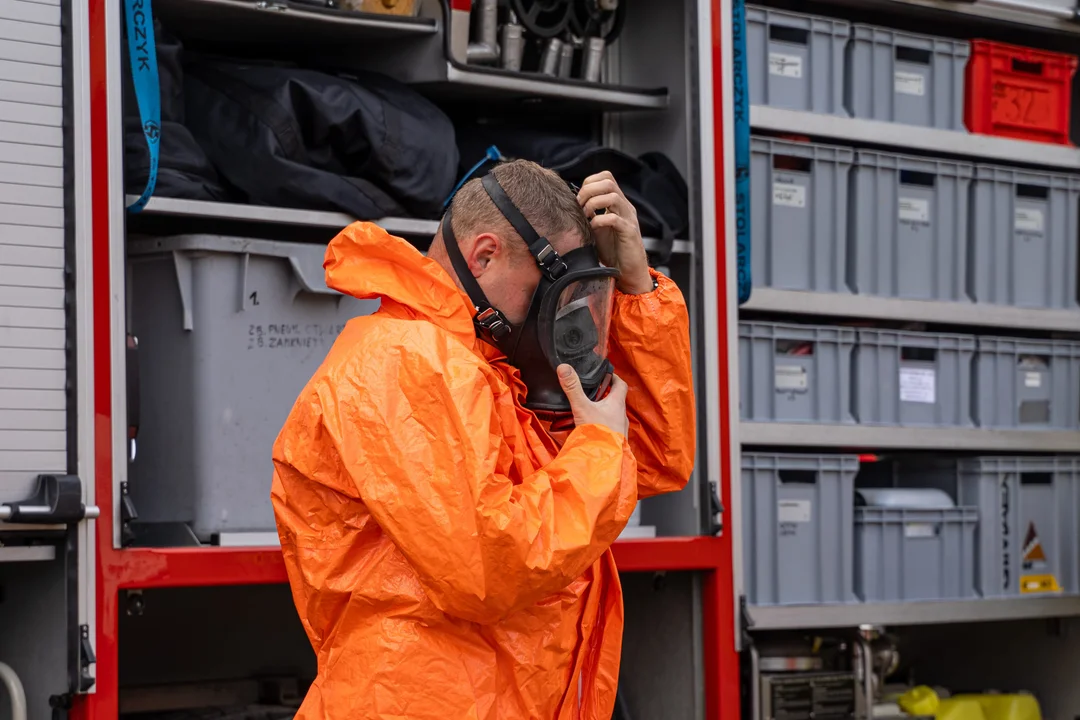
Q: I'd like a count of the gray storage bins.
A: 12